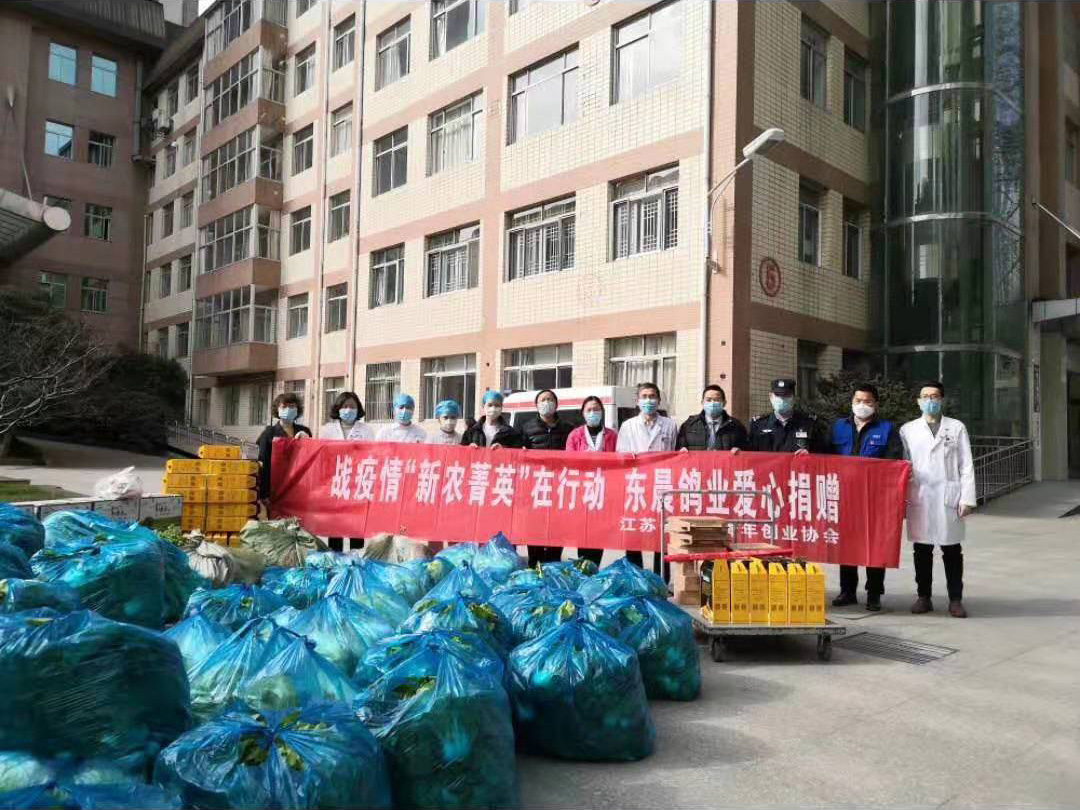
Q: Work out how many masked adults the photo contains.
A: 12